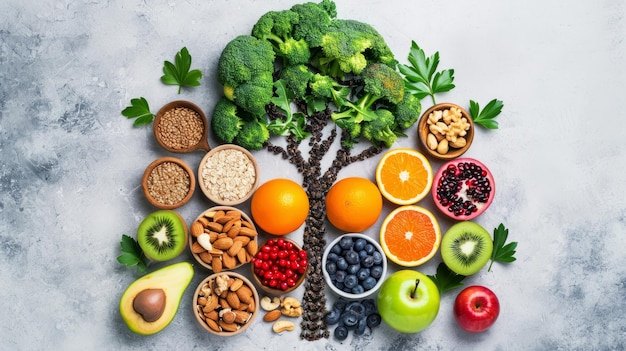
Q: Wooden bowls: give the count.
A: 7